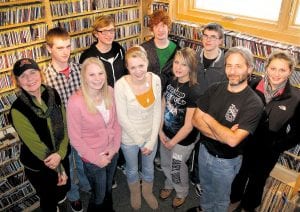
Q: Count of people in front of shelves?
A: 10